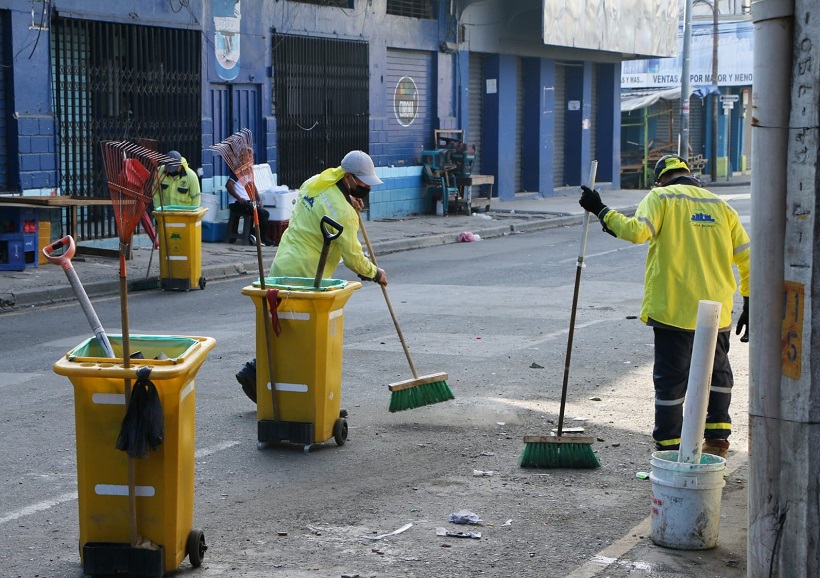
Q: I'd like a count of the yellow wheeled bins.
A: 3